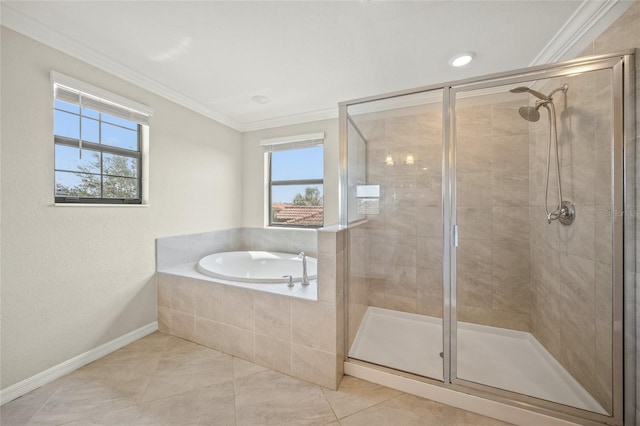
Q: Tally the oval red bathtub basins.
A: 0